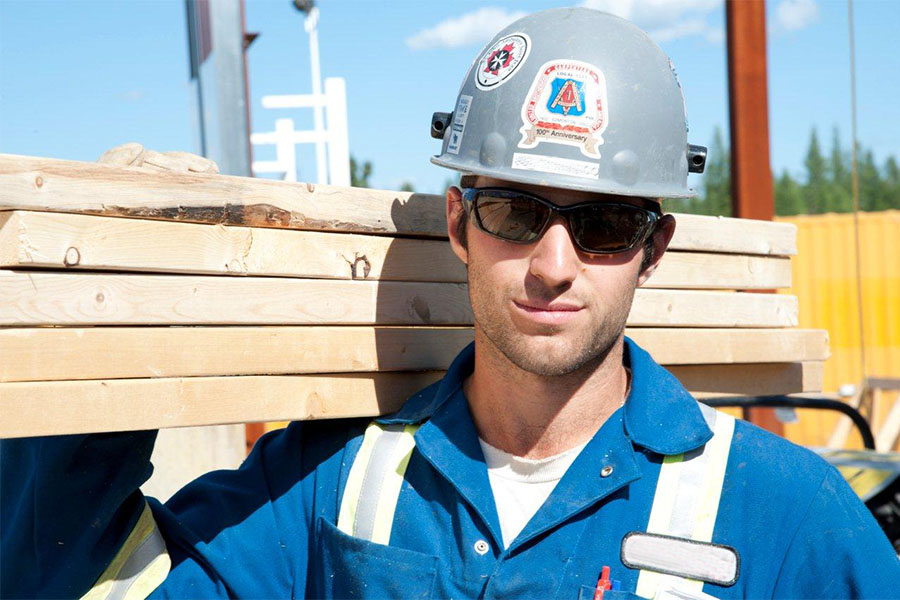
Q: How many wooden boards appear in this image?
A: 5